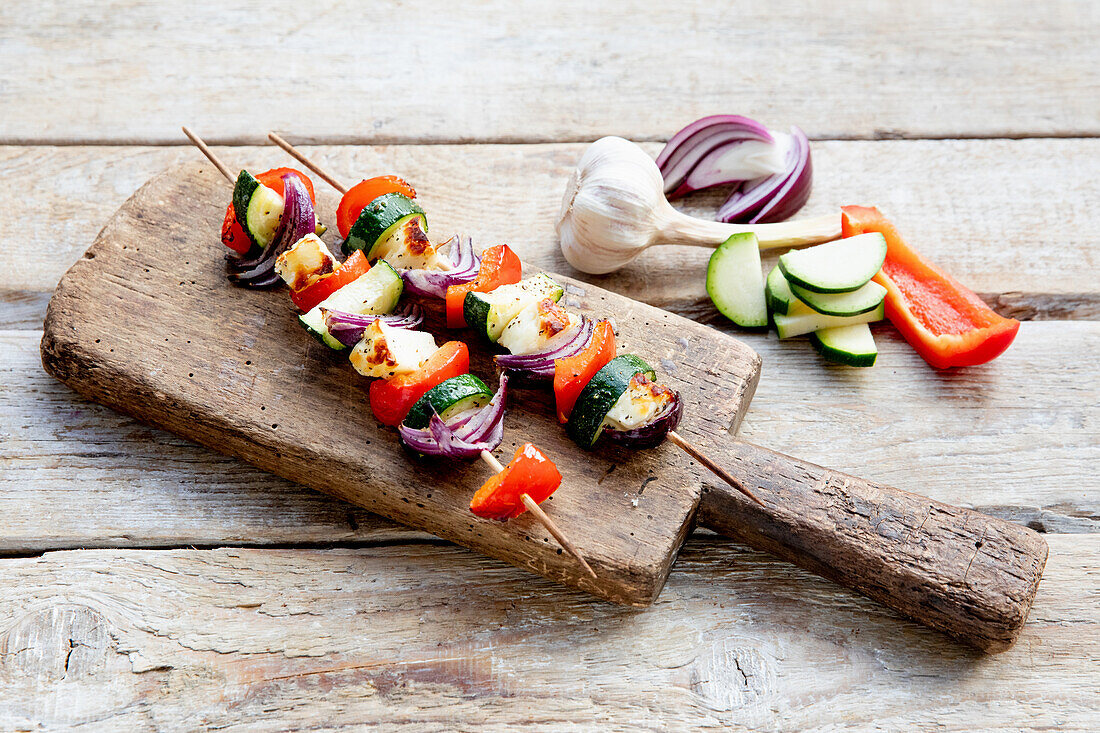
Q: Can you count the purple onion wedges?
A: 8